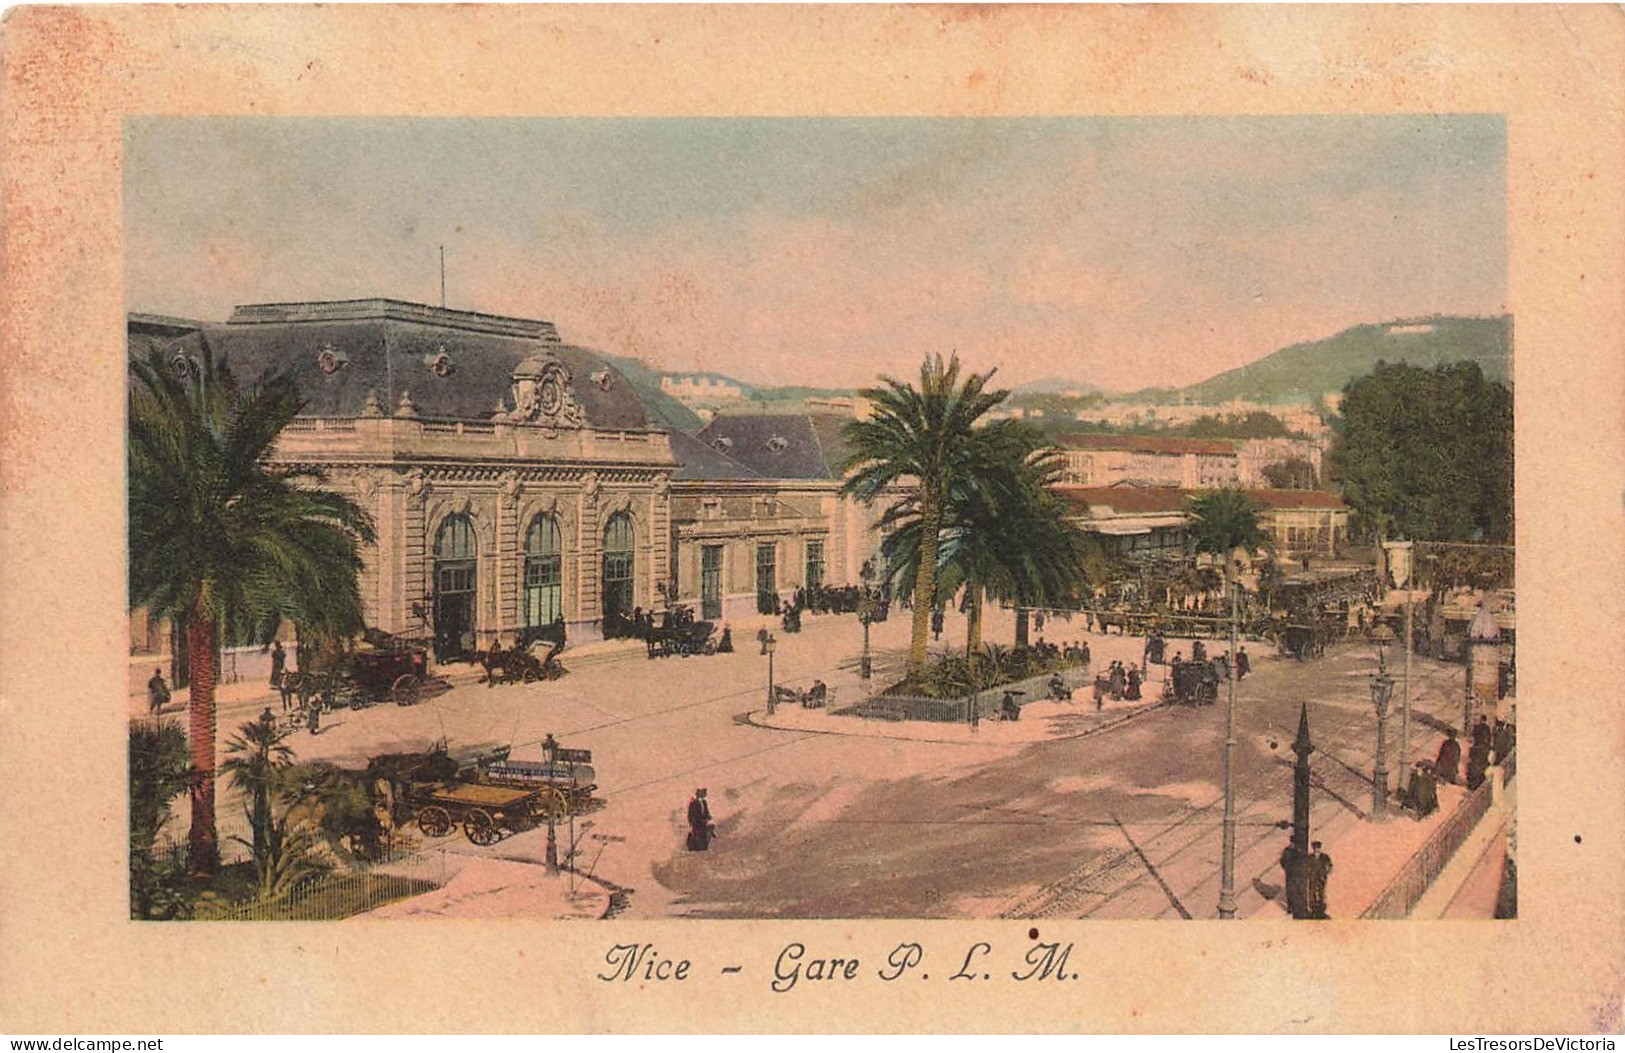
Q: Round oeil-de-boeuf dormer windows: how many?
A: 6